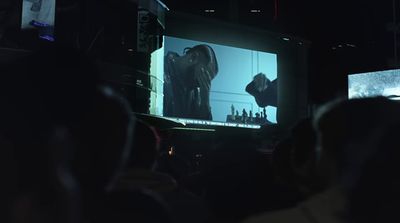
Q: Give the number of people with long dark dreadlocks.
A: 0